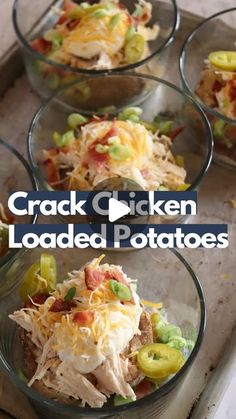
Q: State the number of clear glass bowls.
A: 5